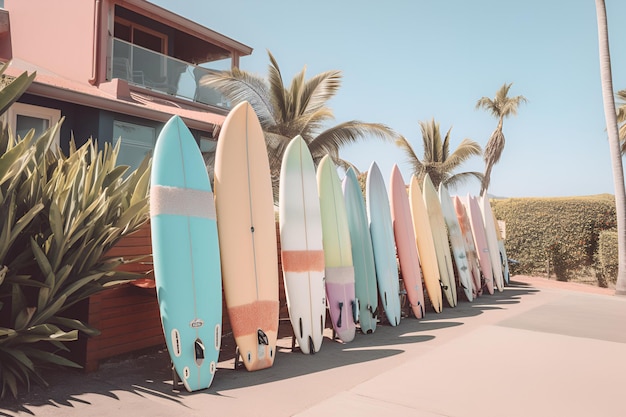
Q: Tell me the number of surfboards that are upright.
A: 14